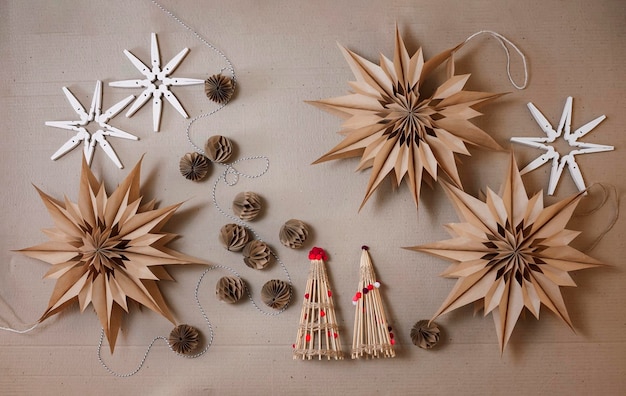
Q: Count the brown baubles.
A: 11